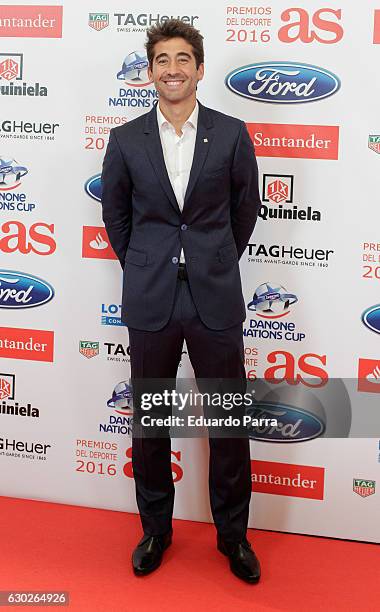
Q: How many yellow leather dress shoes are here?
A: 0